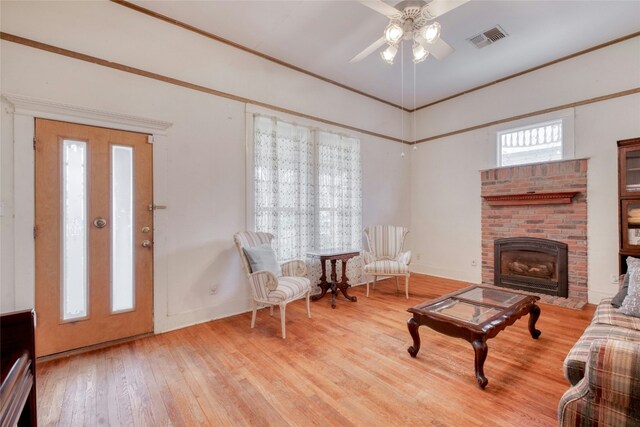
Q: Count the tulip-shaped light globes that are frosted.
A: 4